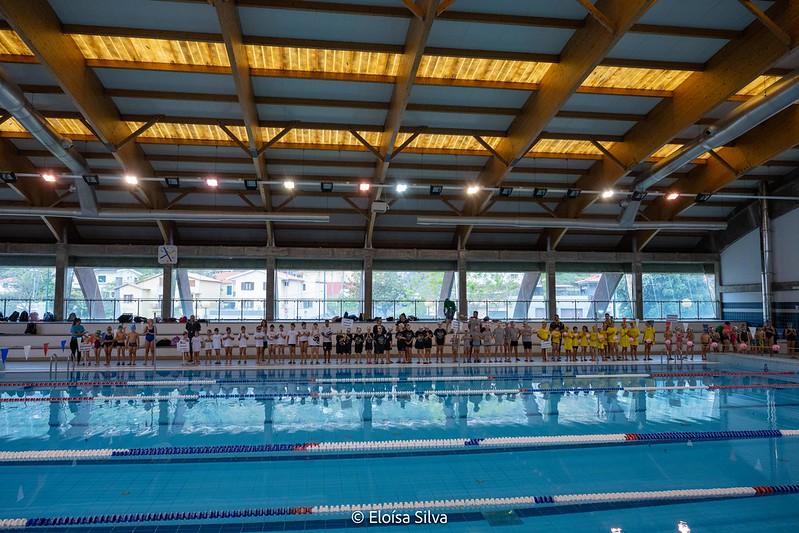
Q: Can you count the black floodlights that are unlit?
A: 11